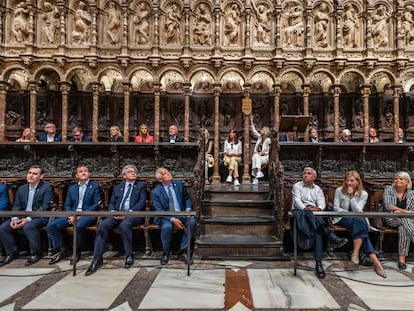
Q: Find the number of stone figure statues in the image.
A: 14